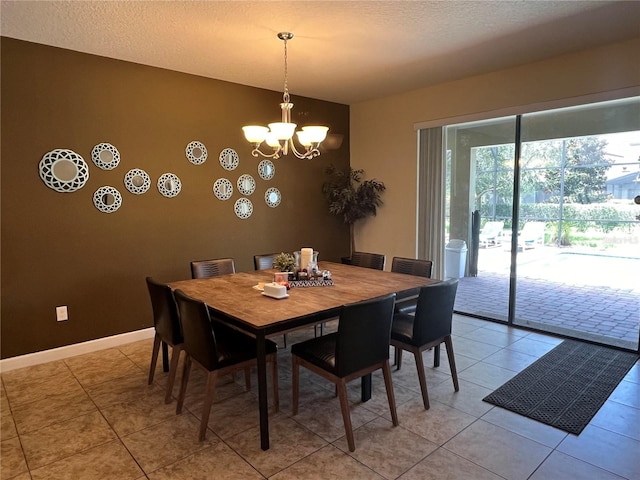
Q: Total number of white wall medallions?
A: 12